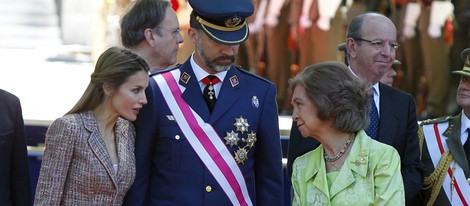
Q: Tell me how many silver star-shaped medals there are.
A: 4